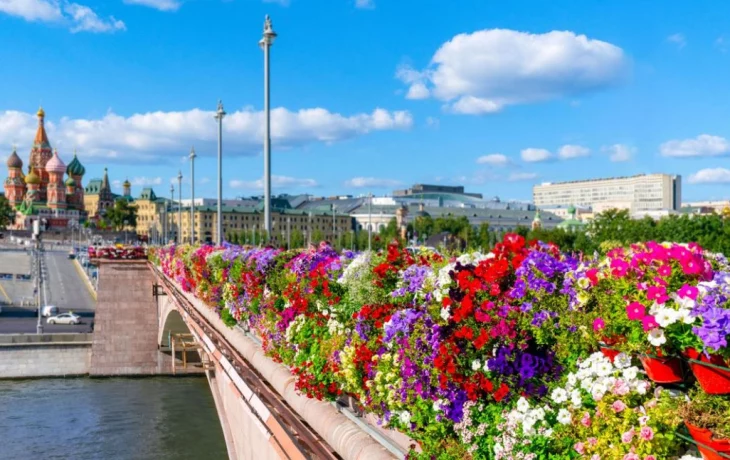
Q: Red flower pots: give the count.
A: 4